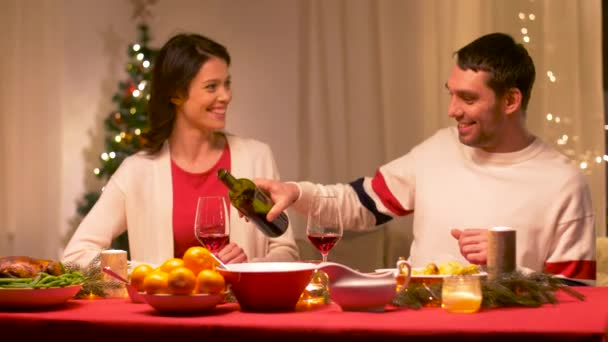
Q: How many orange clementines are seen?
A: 6